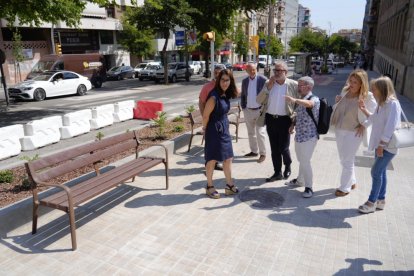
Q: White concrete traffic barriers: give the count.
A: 5